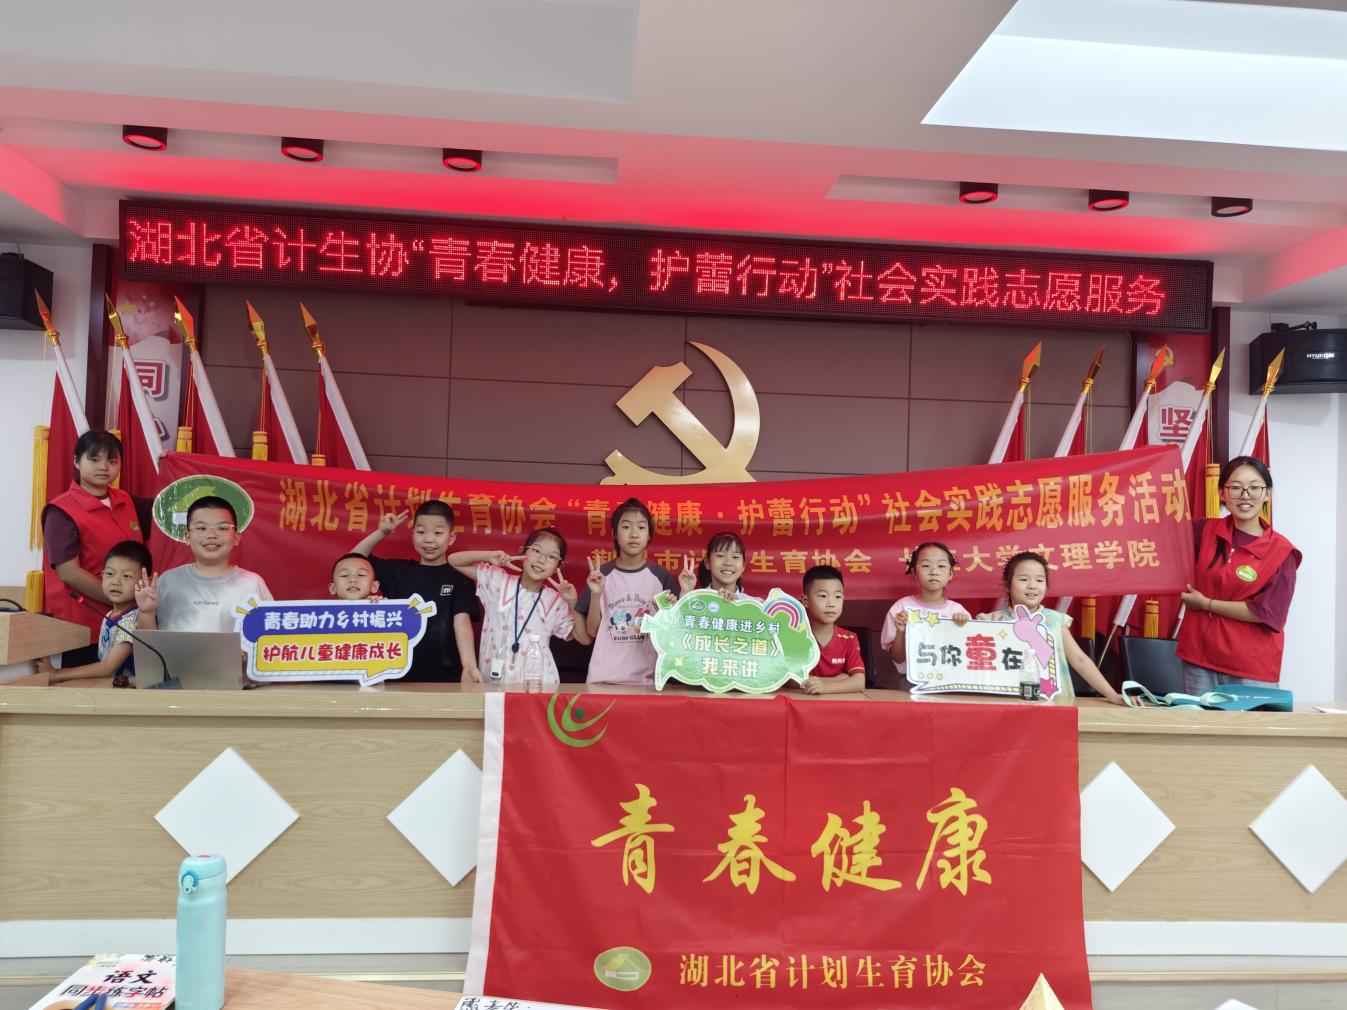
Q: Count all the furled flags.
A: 10